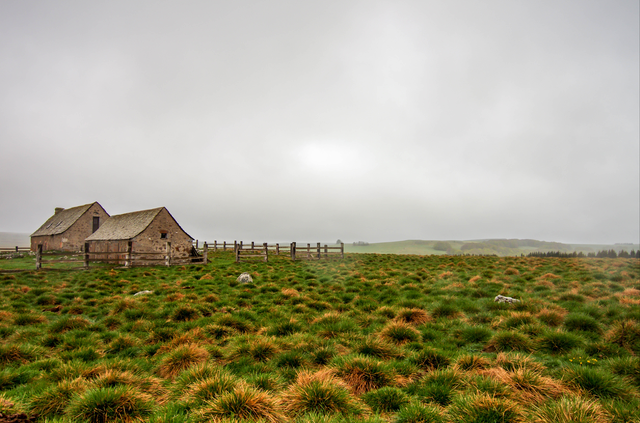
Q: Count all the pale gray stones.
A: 3